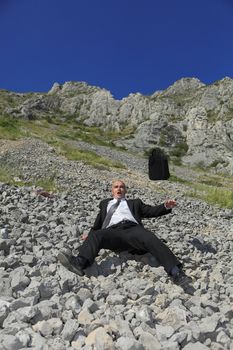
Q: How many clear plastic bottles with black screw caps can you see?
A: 0